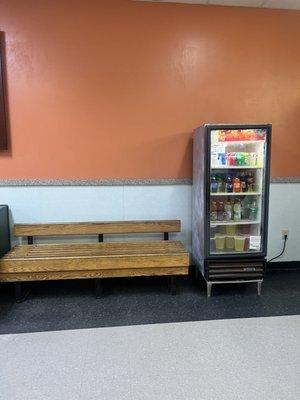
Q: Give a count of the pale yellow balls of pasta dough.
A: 0